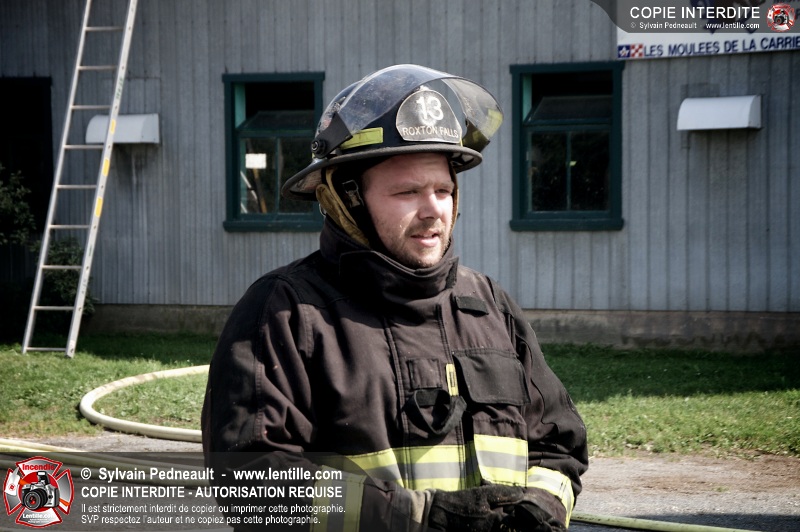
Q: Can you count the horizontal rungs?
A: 9